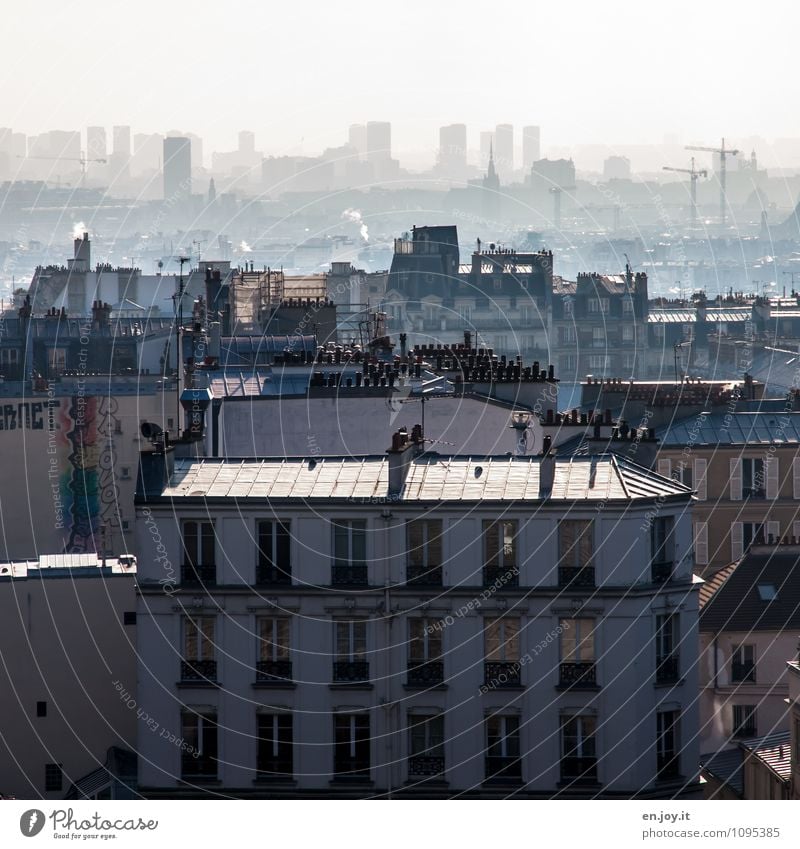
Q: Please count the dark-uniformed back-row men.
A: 0